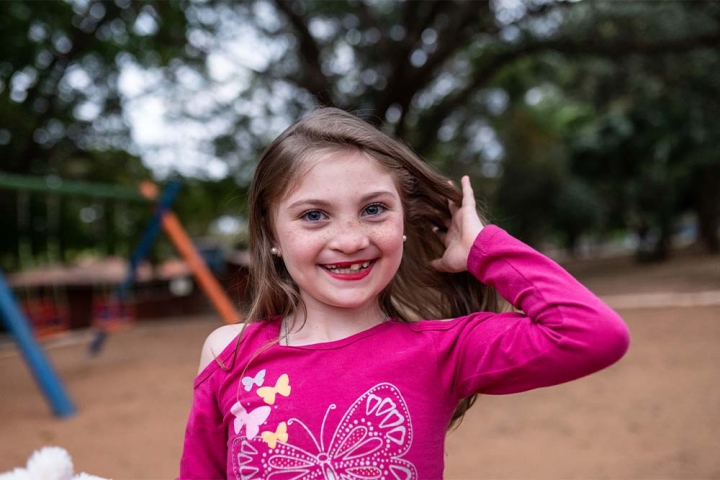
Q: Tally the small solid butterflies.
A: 4